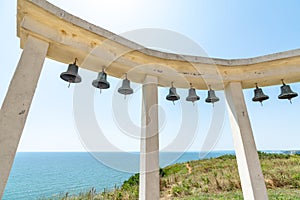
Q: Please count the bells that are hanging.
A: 8